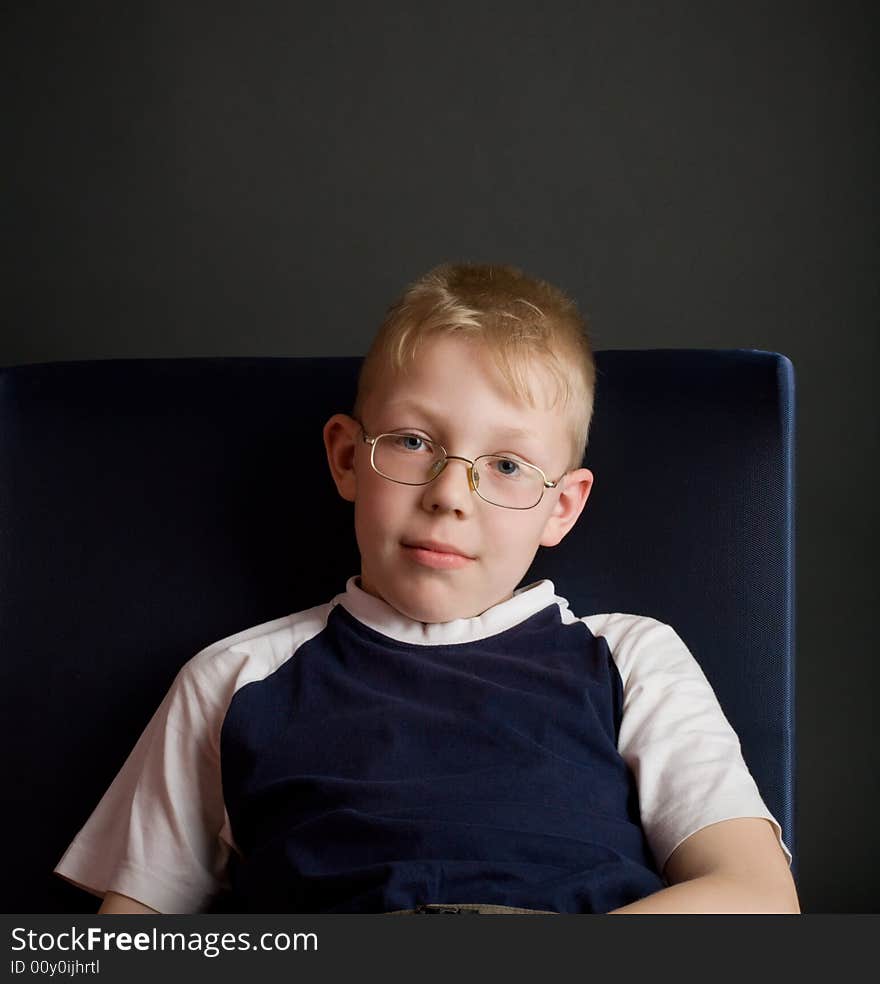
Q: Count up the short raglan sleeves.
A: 2